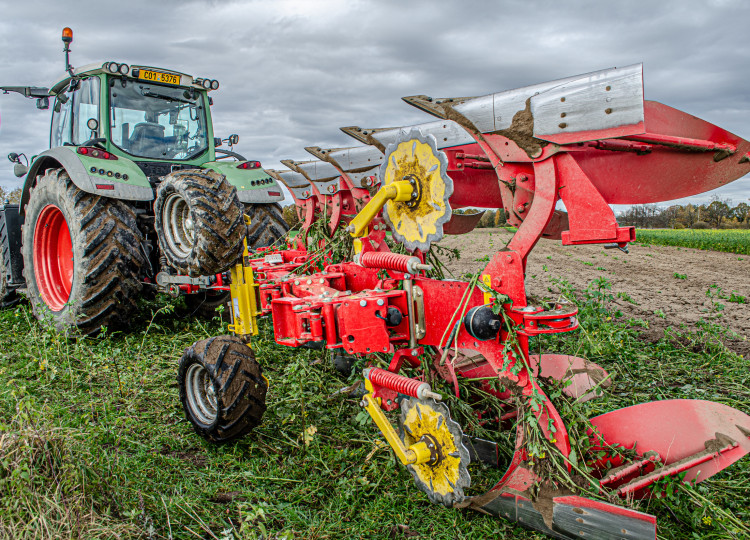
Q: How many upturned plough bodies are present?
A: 5